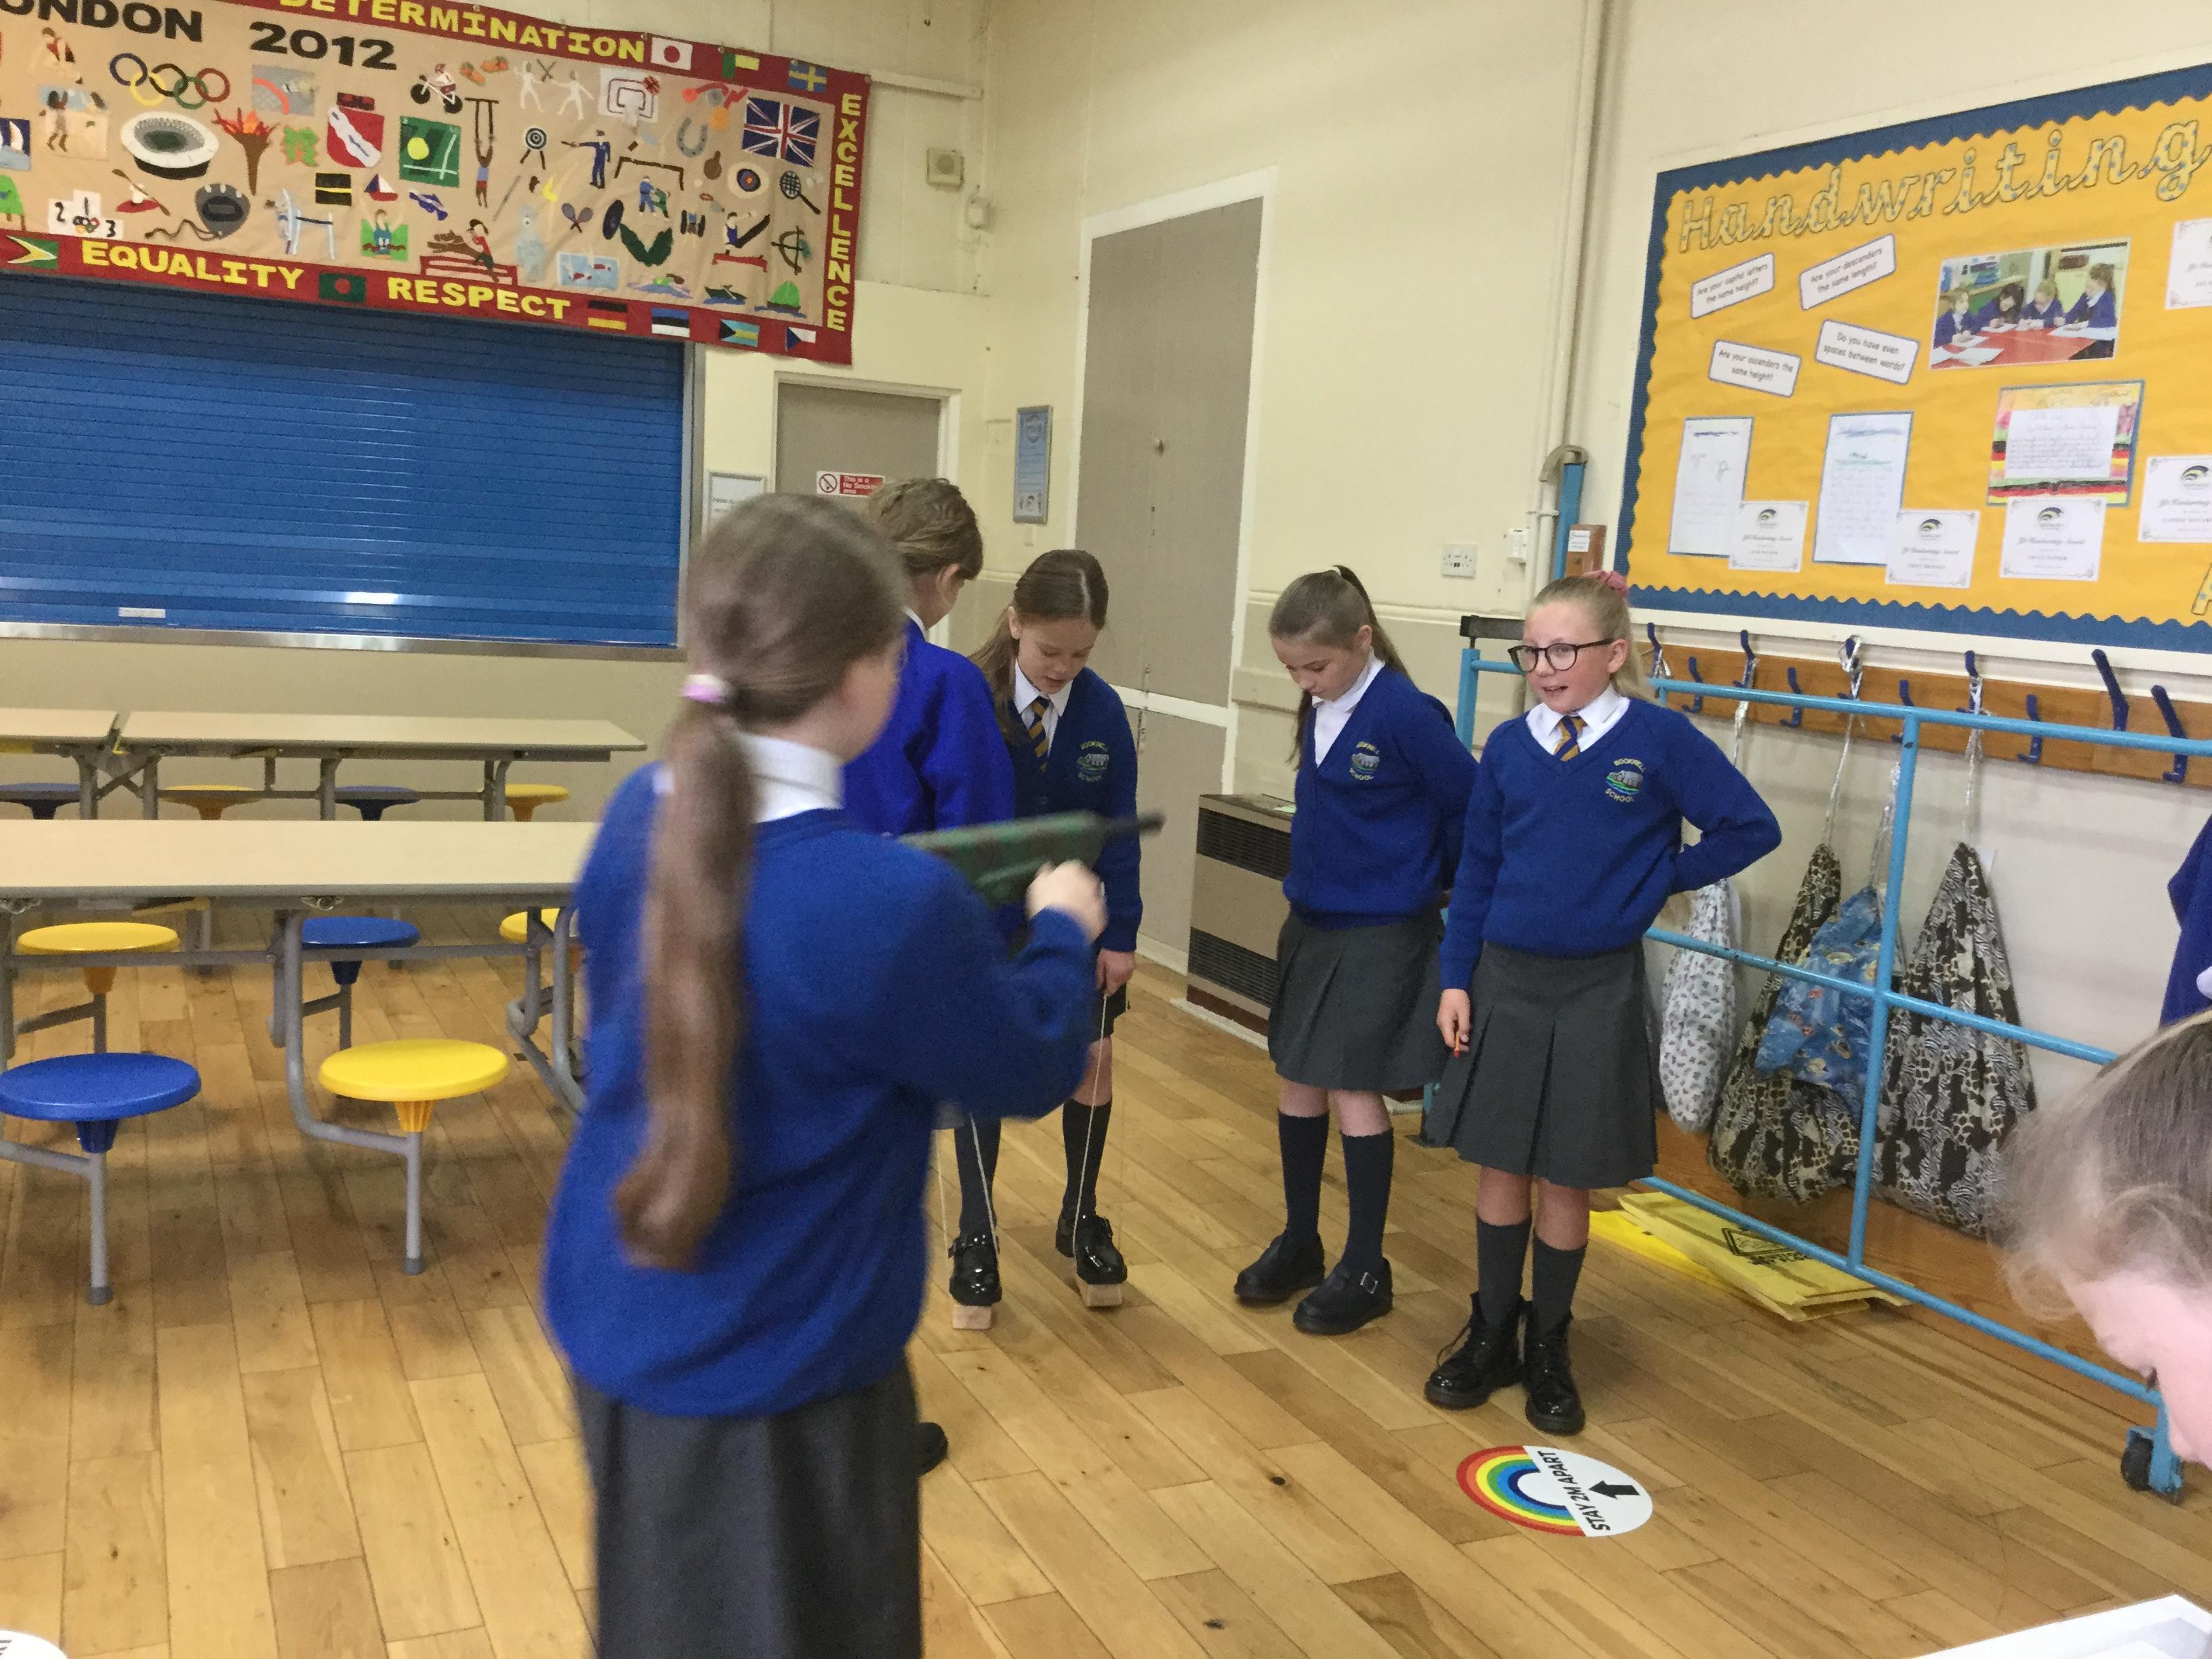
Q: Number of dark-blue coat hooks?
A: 10